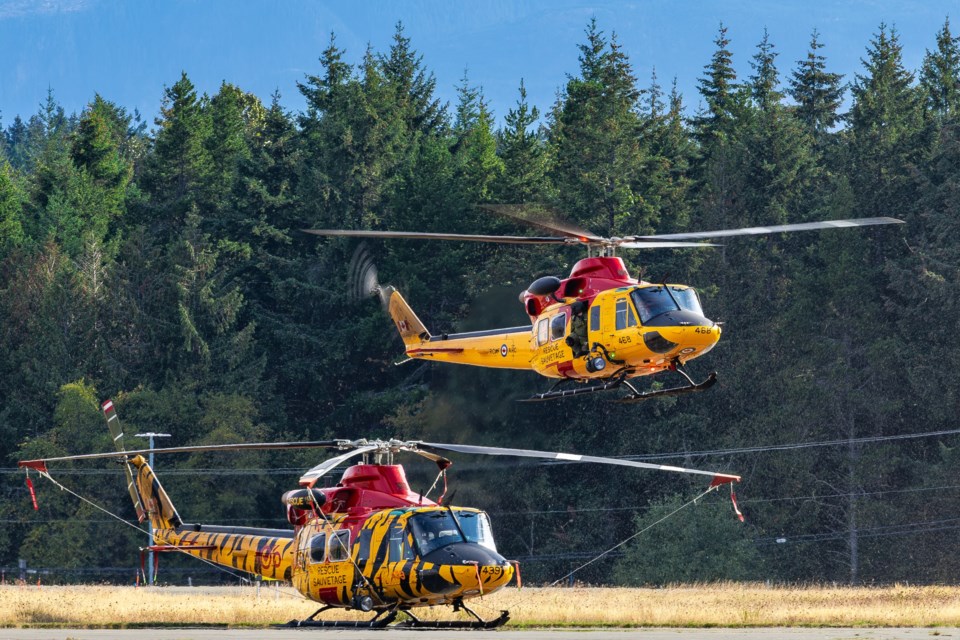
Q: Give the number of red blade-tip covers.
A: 4